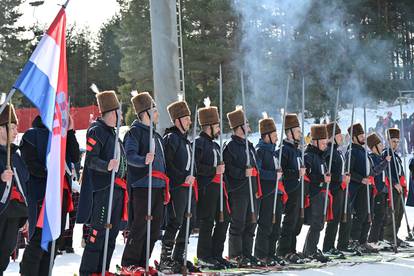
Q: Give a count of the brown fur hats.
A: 13